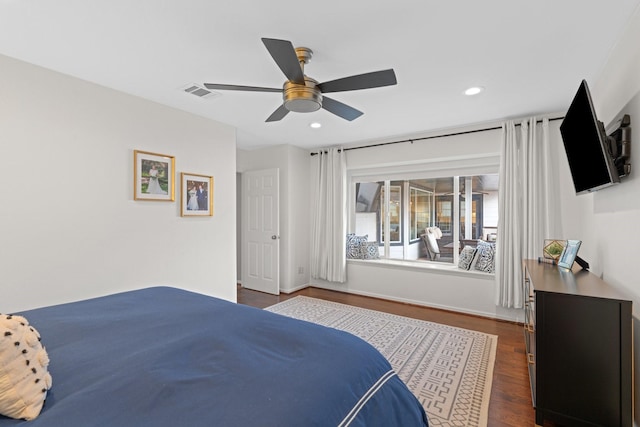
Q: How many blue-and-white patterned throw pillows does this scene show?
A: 4